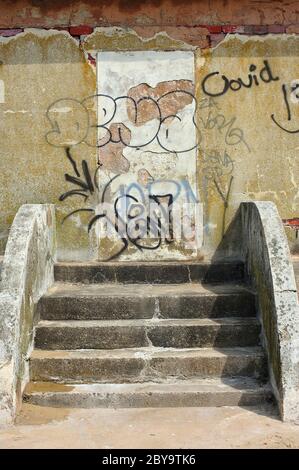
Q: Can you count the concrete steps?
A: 5